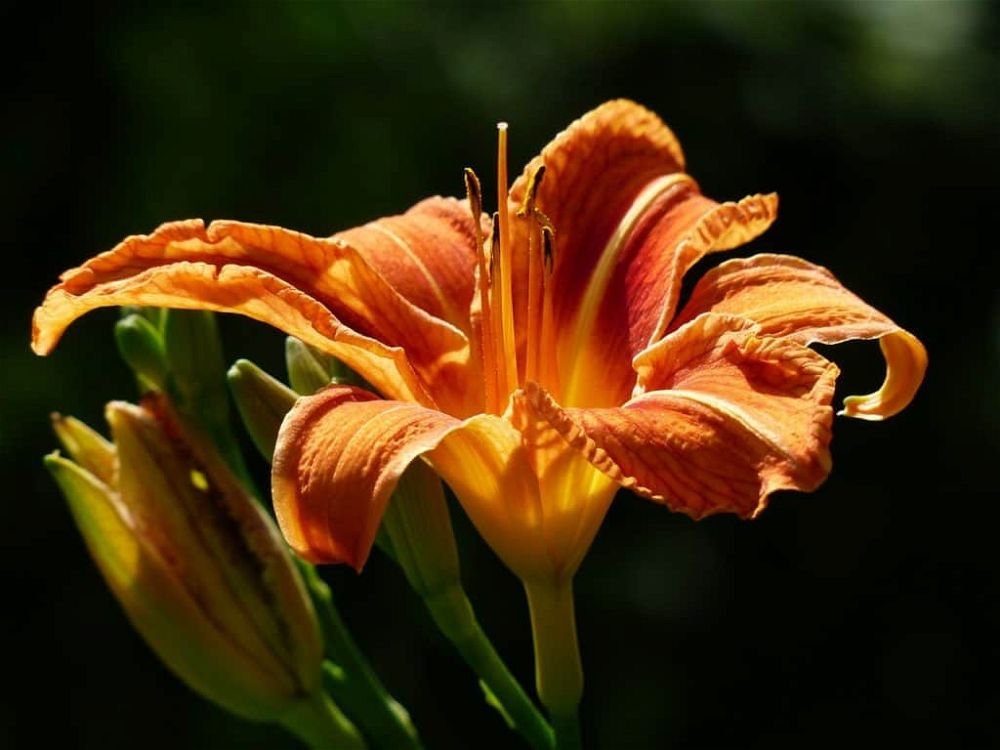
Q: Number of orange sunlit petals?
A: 6